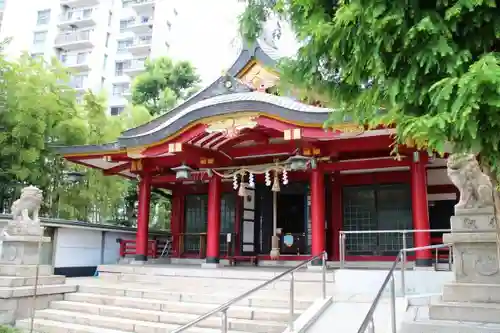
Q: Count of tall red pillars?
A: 4